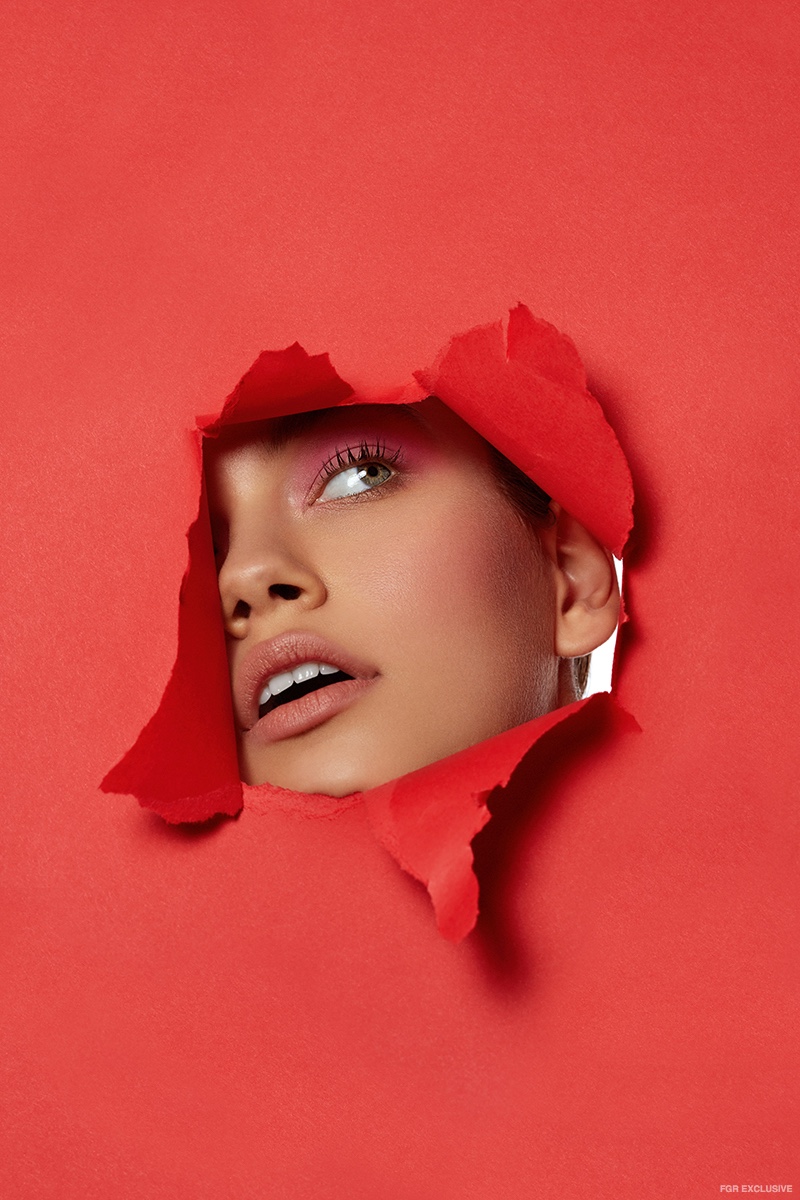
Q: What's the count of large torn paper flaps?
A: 4